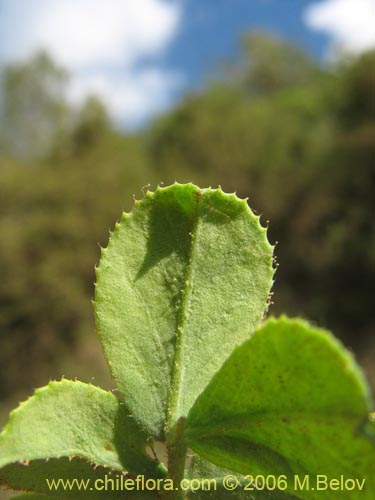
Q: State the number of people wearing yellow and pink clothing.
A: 0